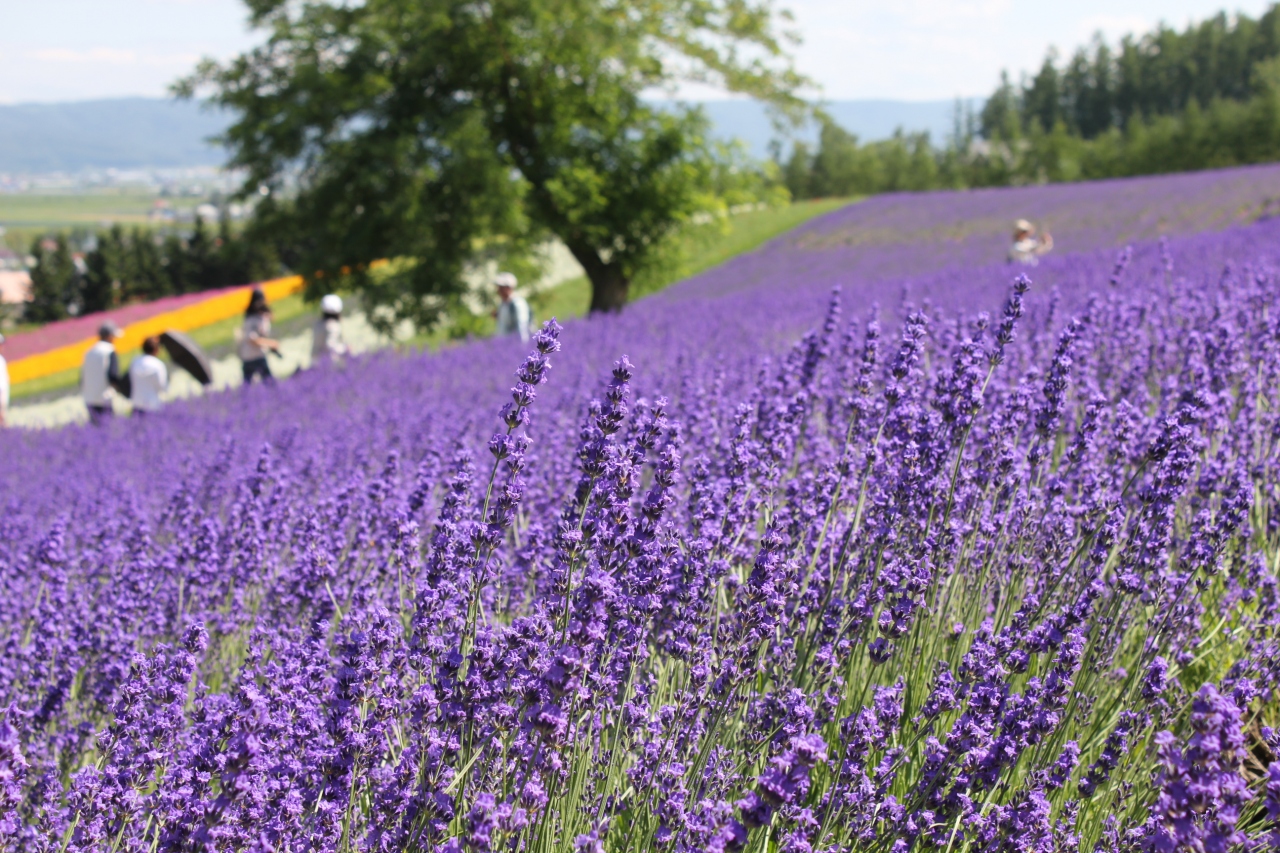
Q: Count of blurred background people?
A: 7